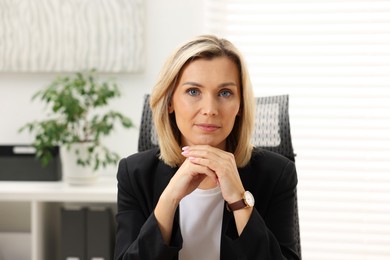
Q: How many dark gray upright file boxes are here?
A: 2